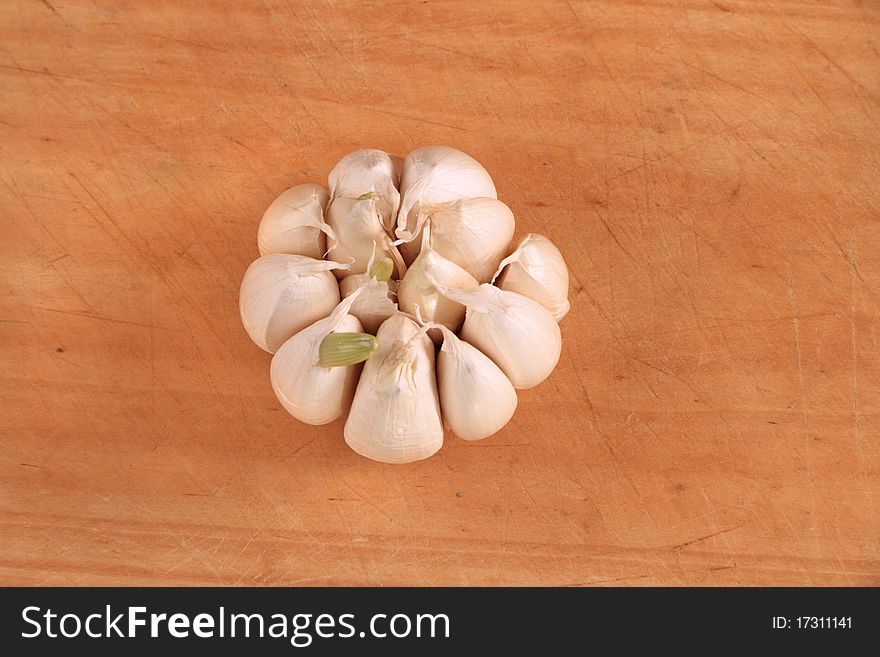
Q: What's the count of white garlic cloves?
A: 13